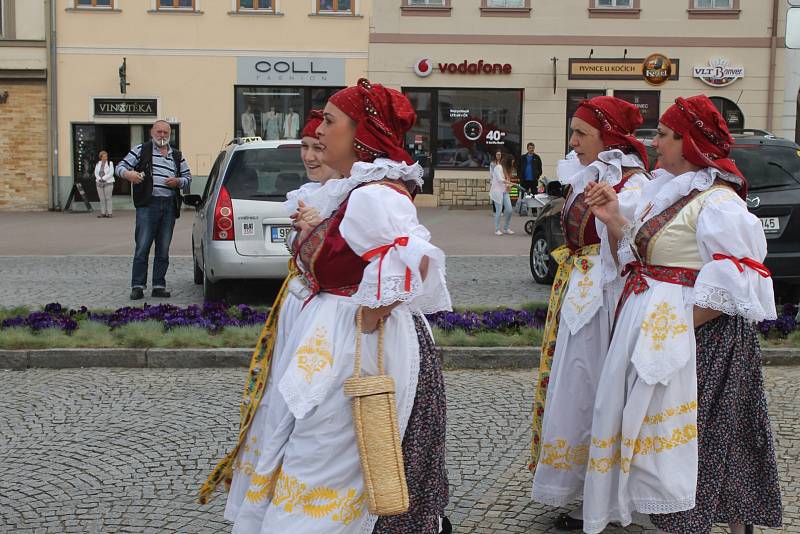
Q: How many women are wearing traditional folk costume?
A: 4